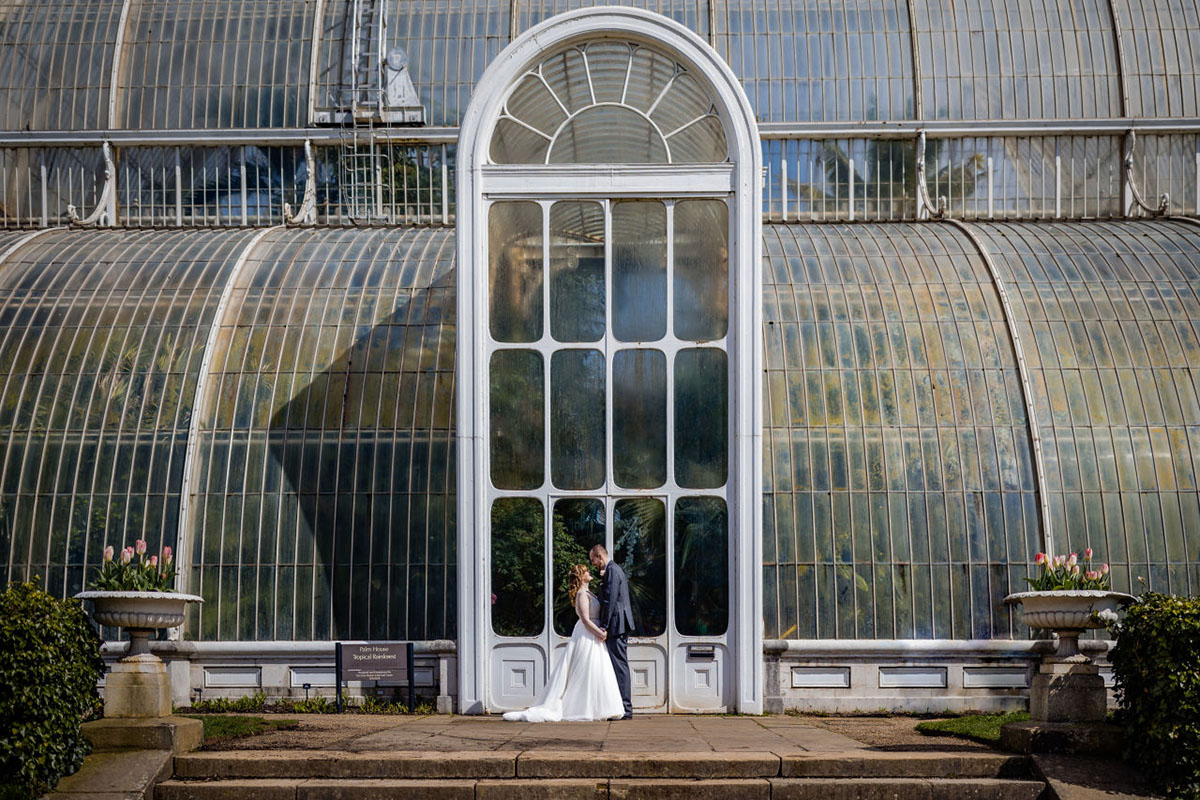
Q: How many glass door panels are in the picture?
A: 12